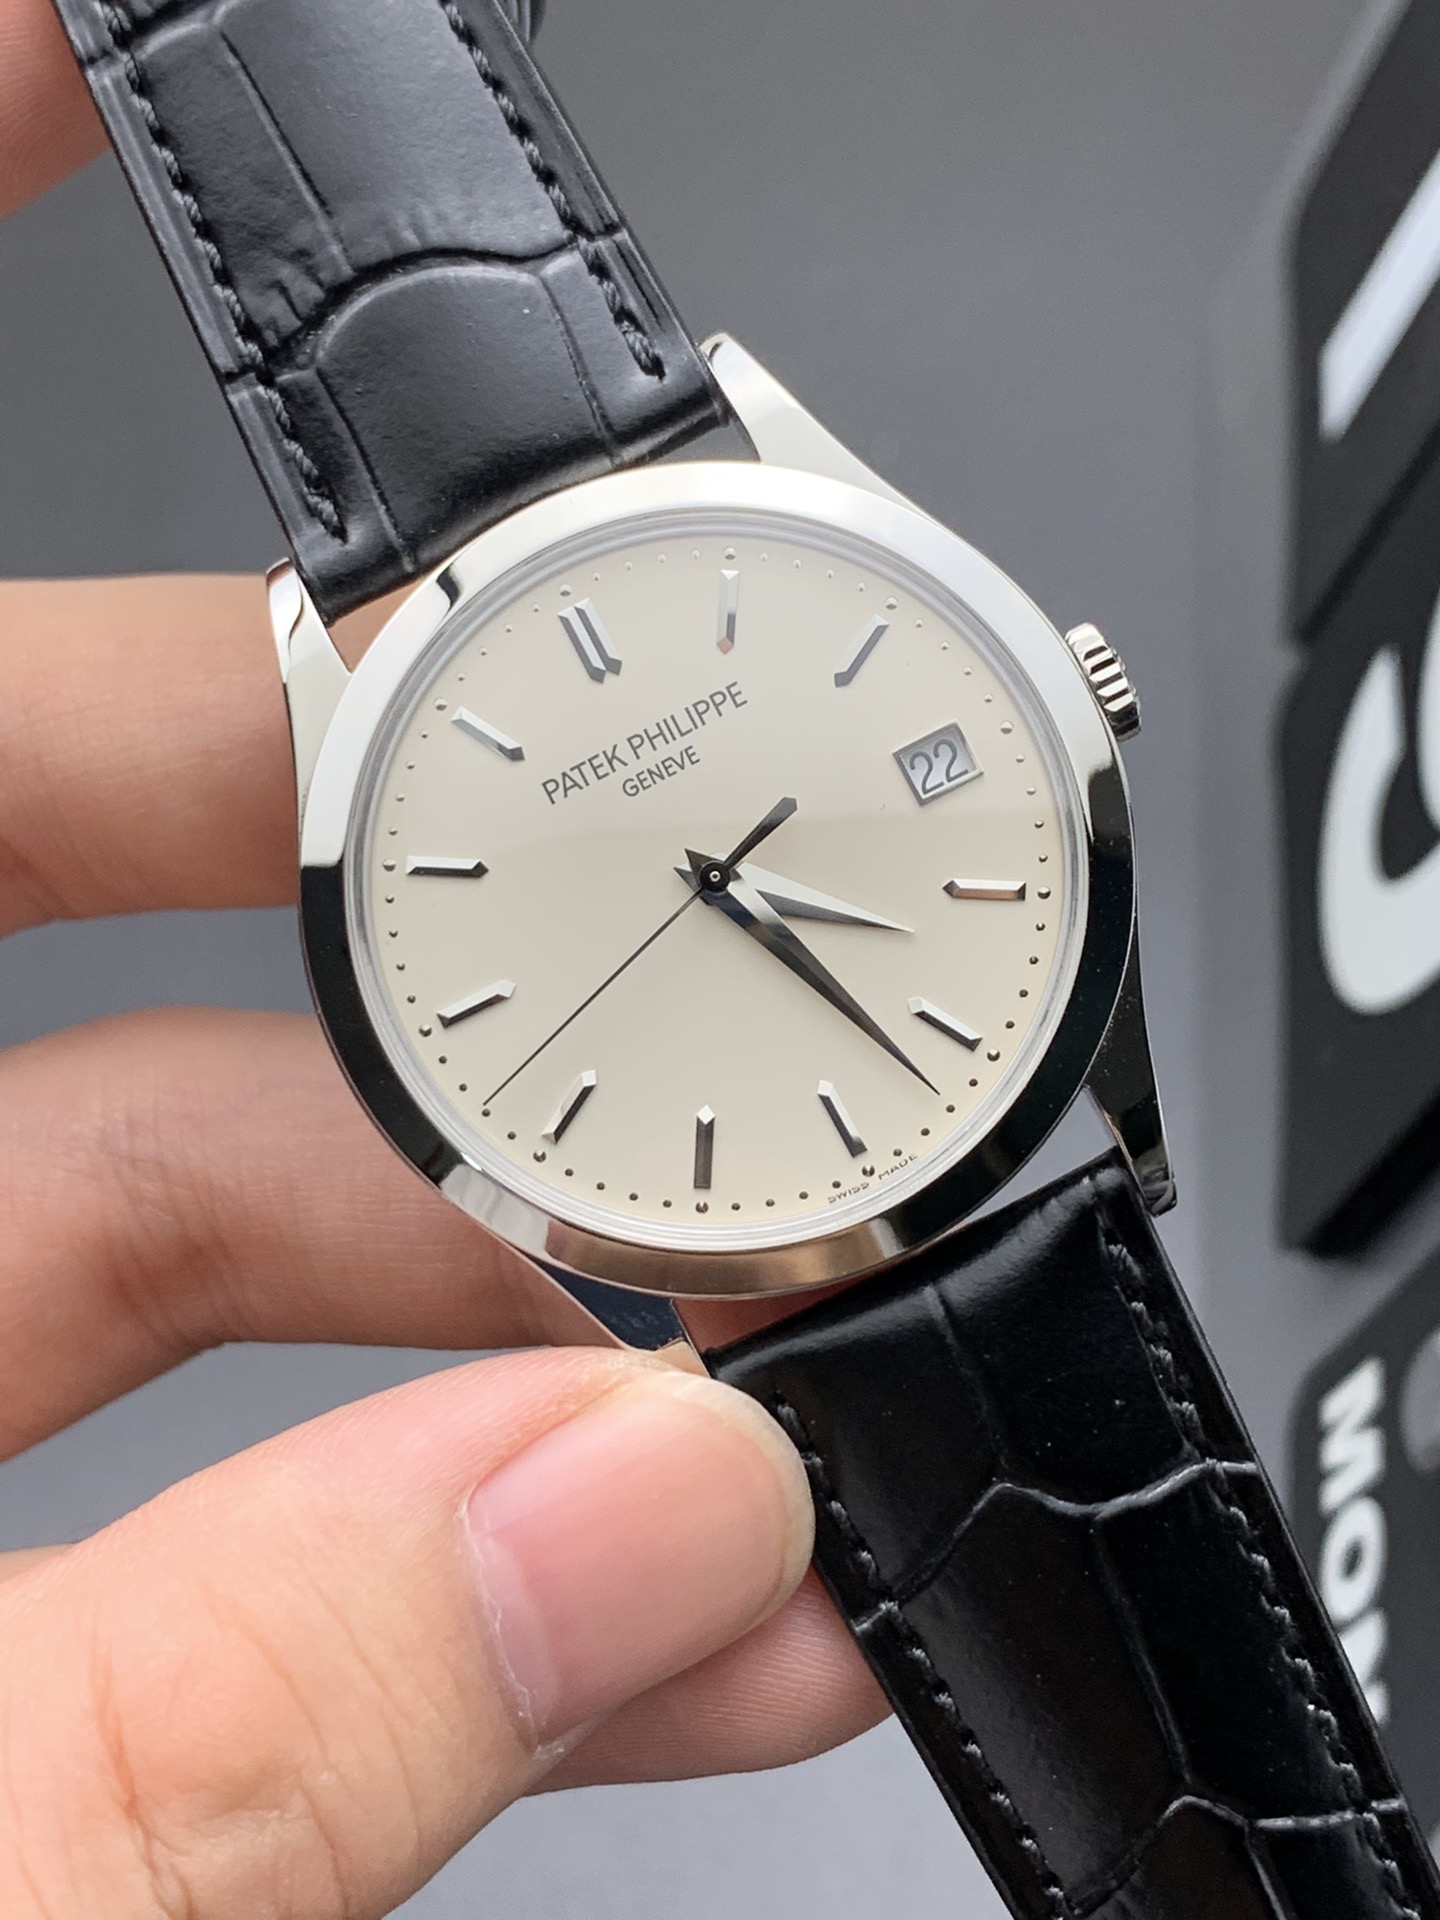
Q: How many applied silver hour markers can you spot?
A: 11